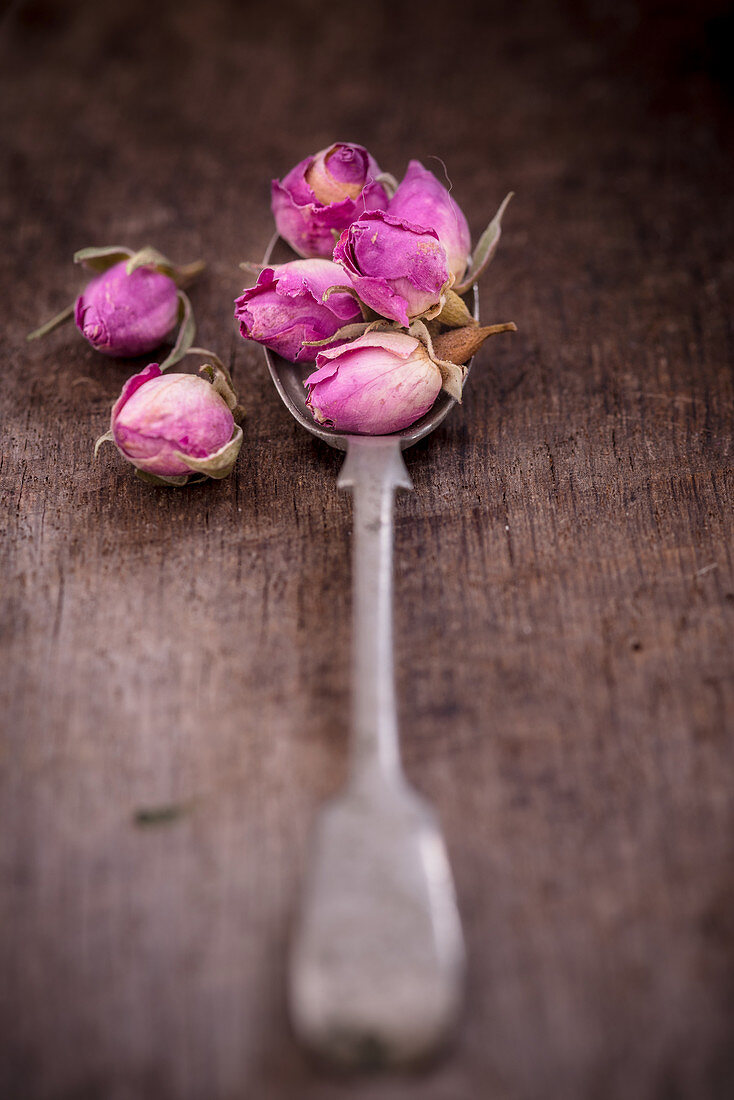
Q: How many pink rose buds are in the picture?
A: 7